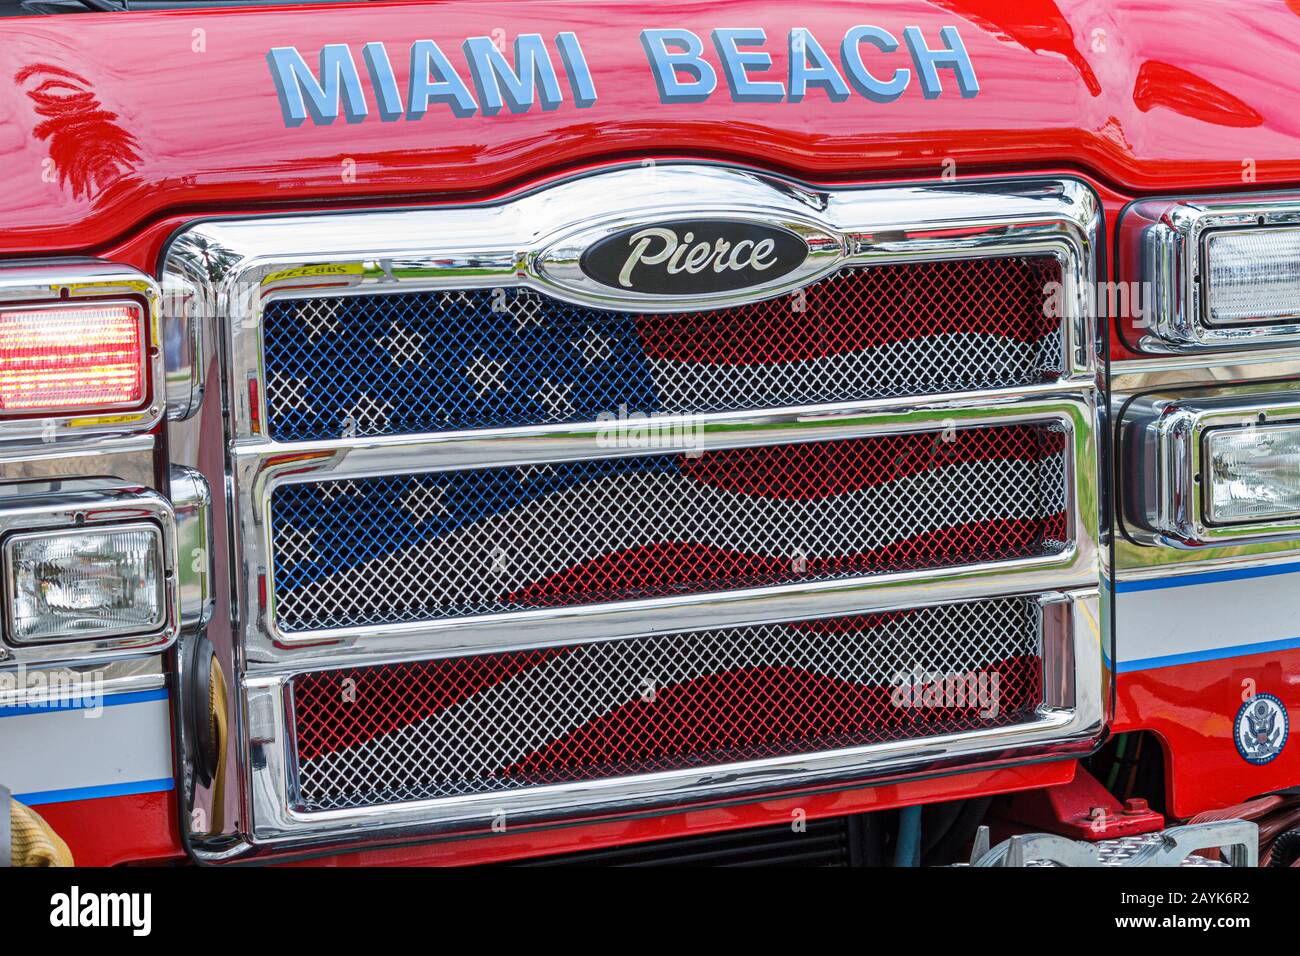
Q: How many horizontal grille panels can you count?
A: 3